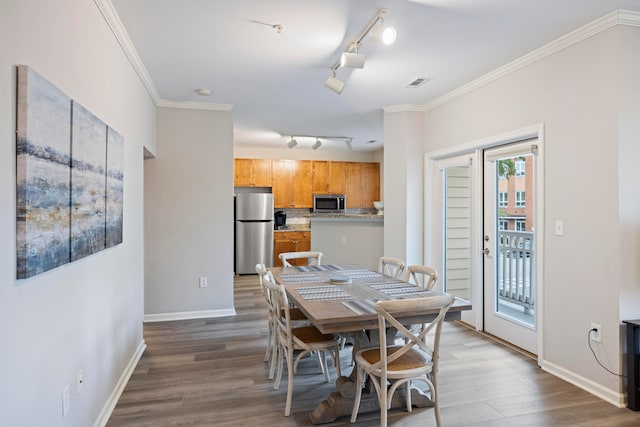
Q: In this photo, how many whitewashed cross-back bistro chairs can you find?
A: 6